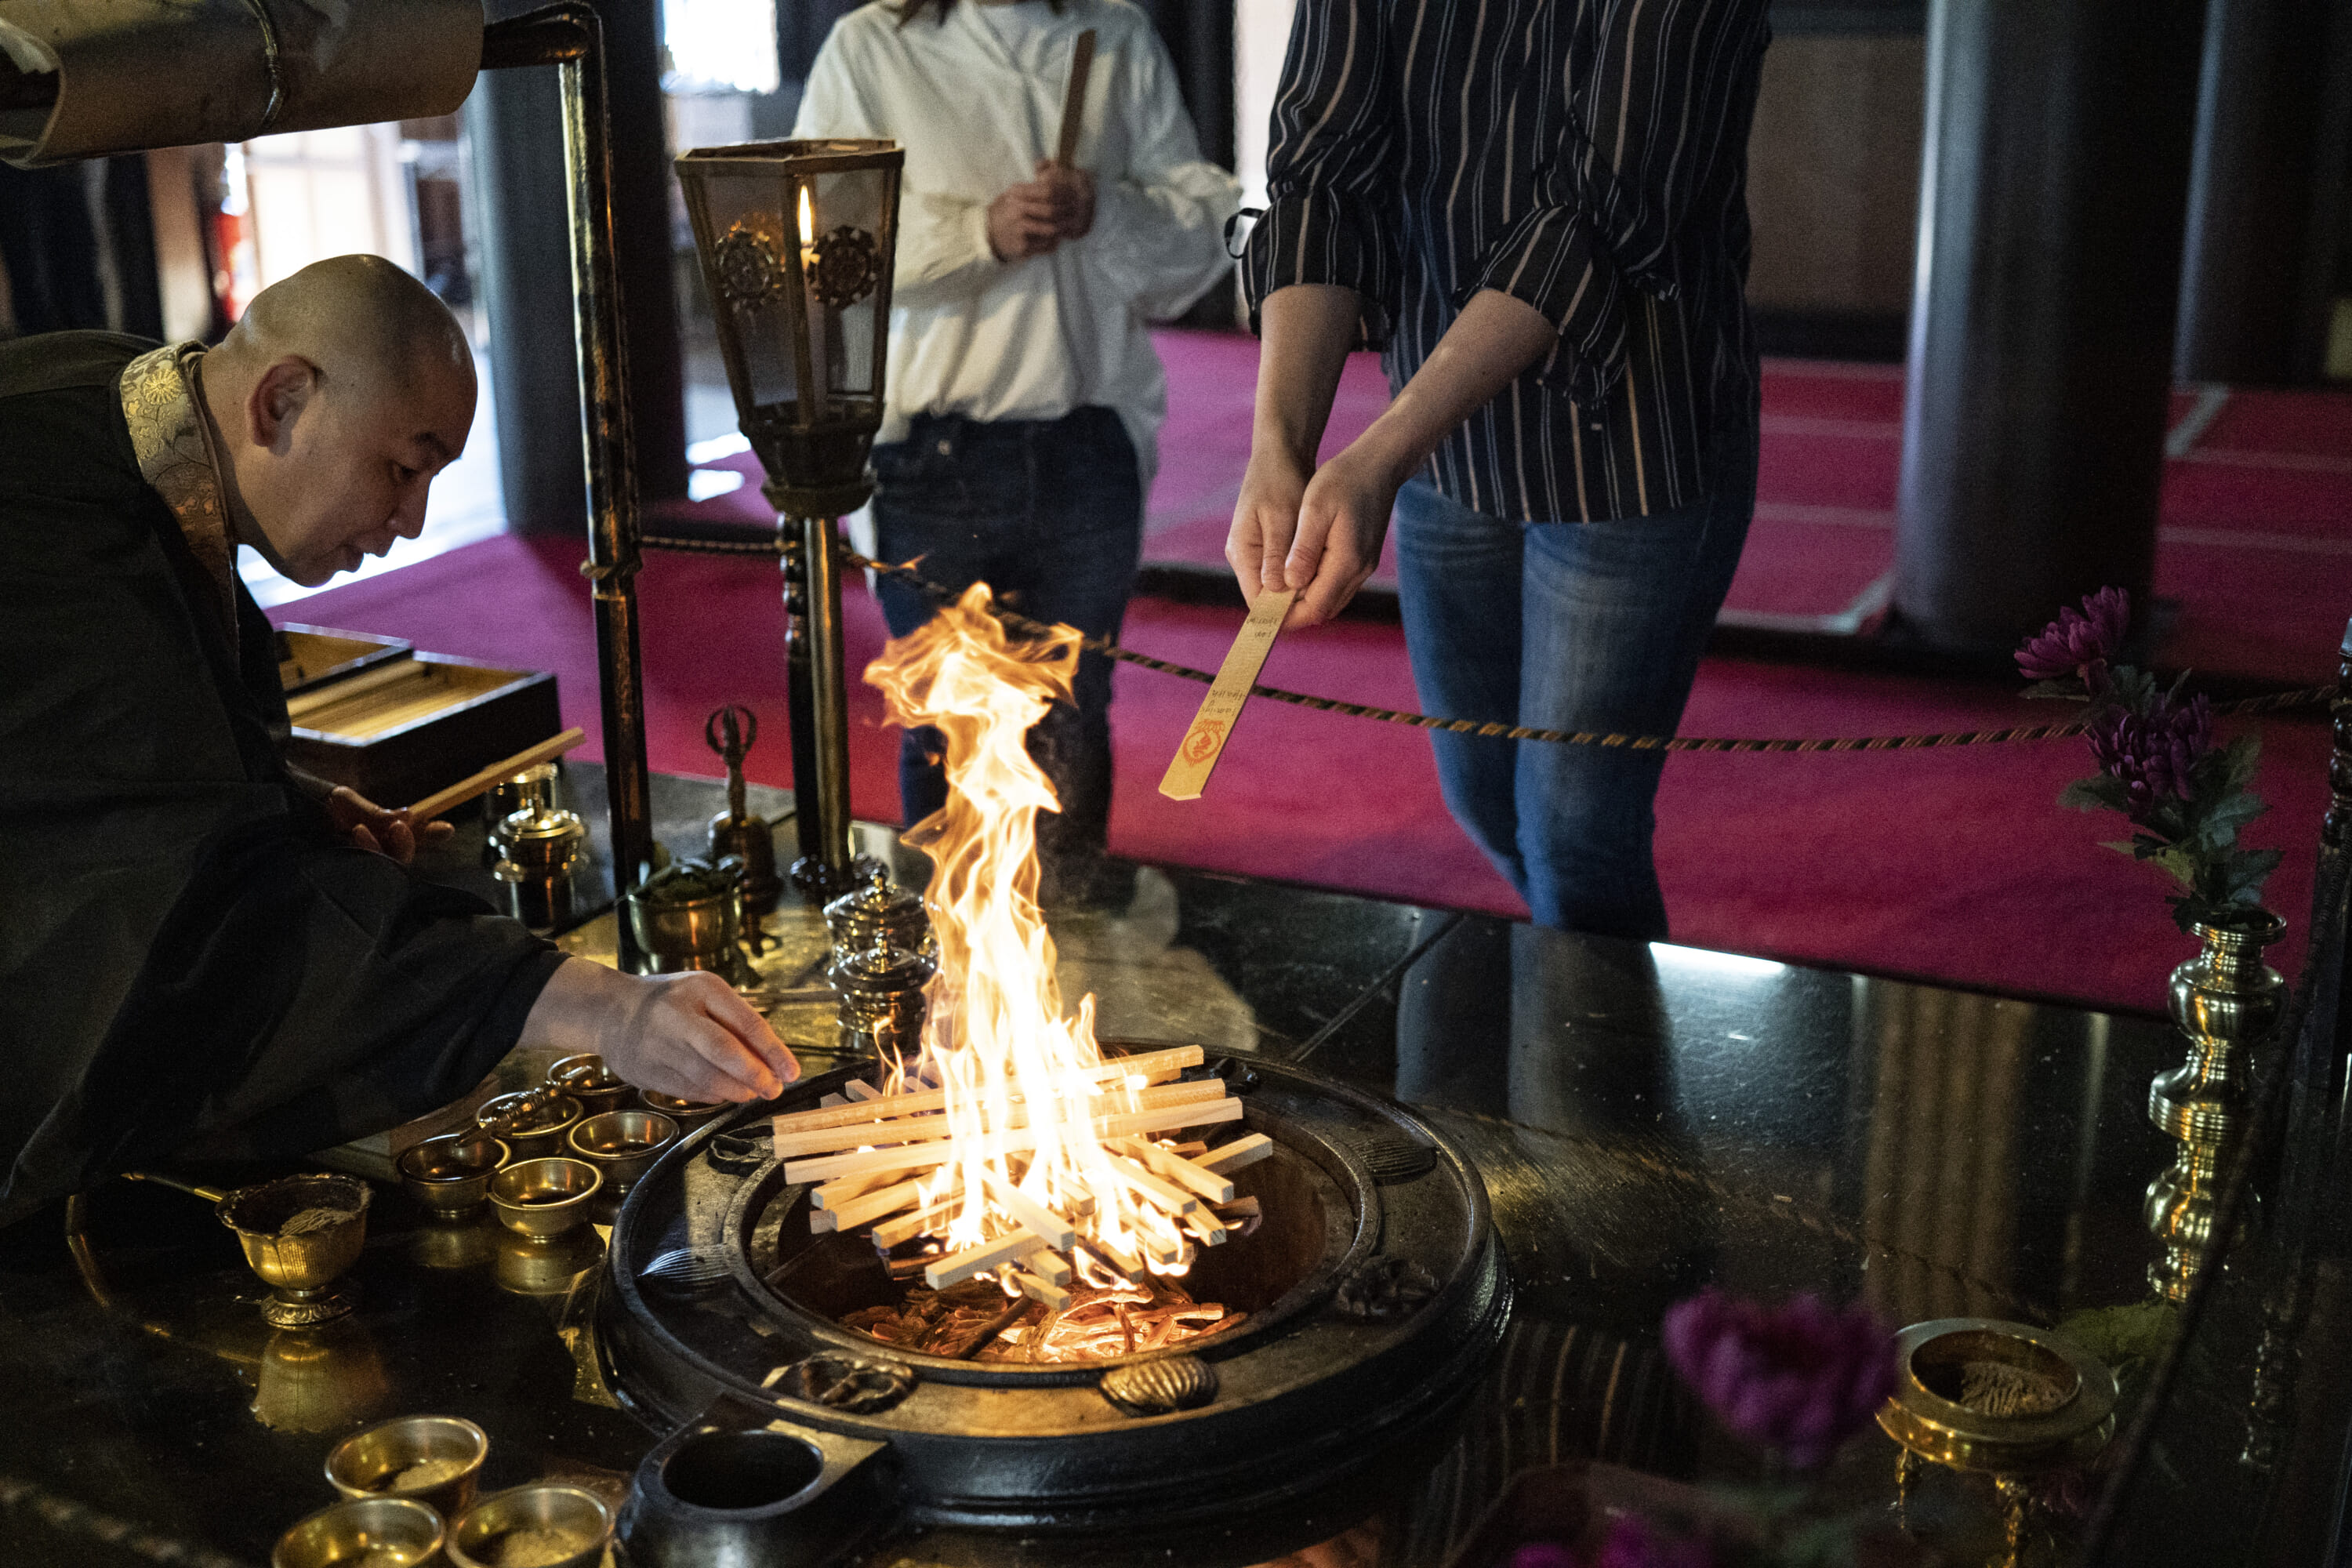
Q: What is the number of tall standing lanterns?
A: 1